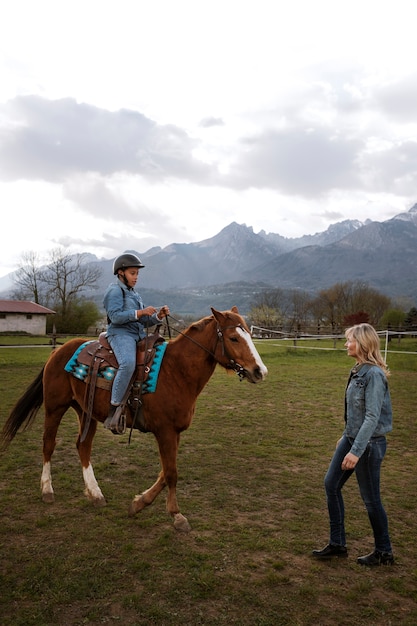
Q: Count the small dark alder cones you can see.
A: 0